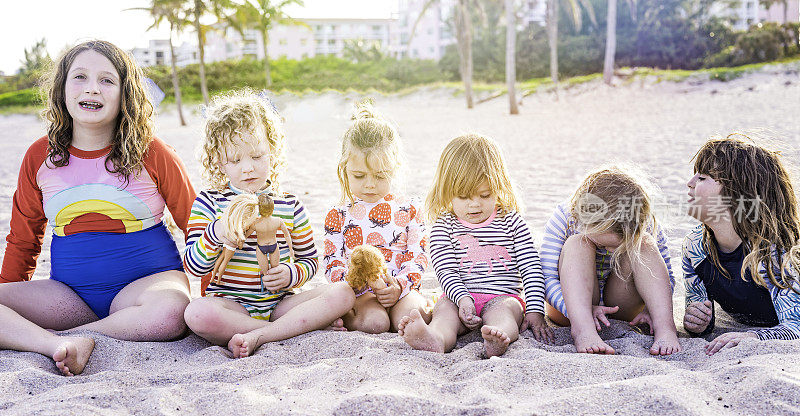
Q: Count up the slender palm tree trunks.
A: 7